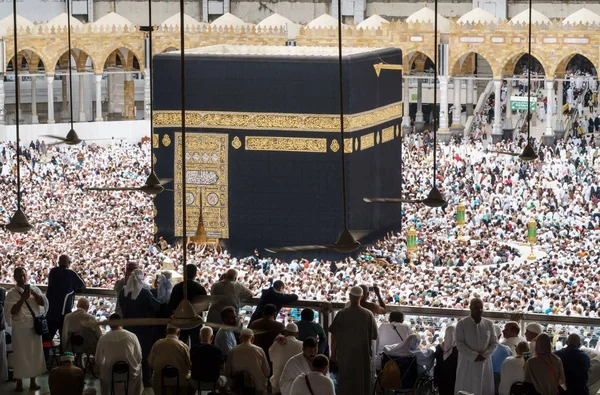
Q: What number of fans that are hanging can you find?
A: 7